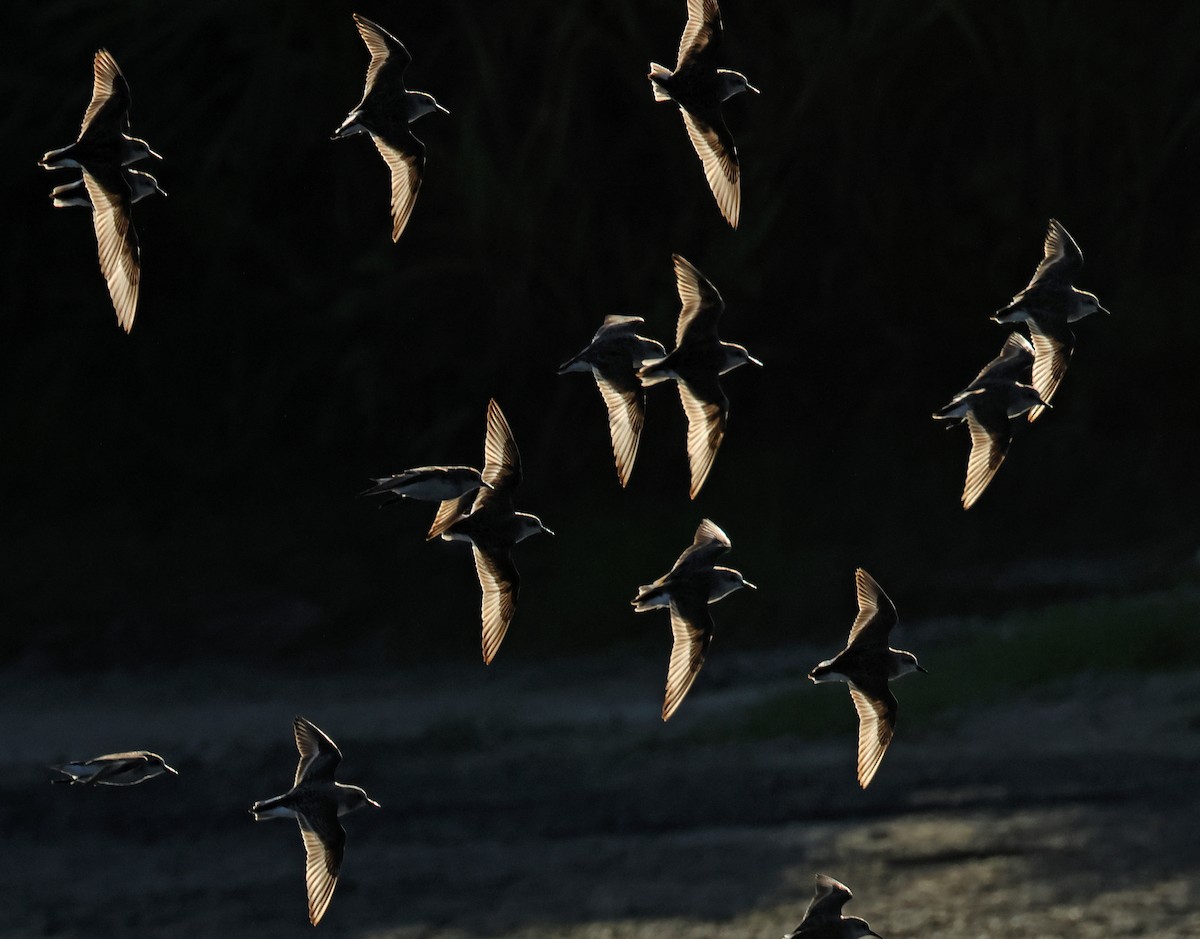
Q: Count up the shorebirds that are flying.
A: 15